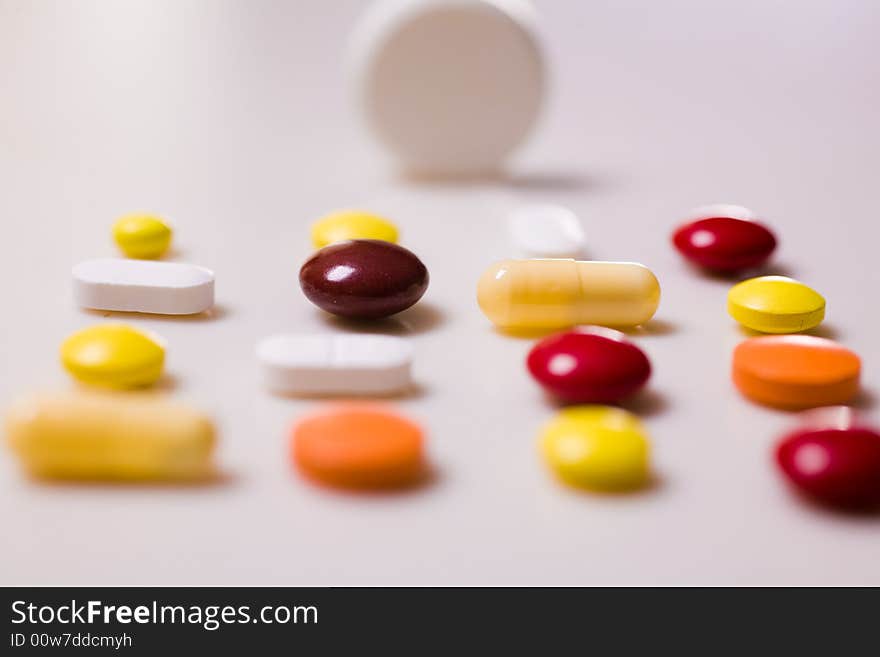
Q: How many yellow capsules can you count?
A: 2